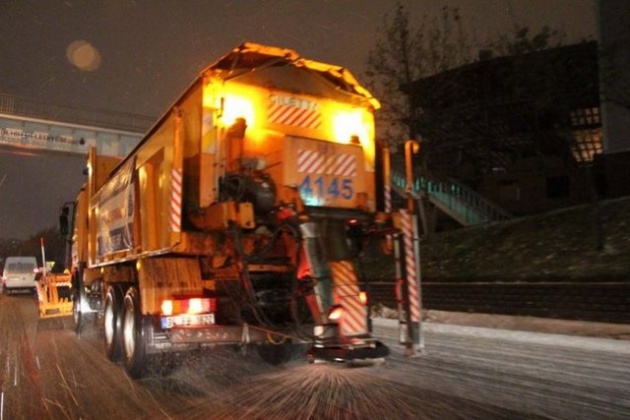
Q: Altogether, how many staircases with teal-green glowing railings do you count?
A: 1